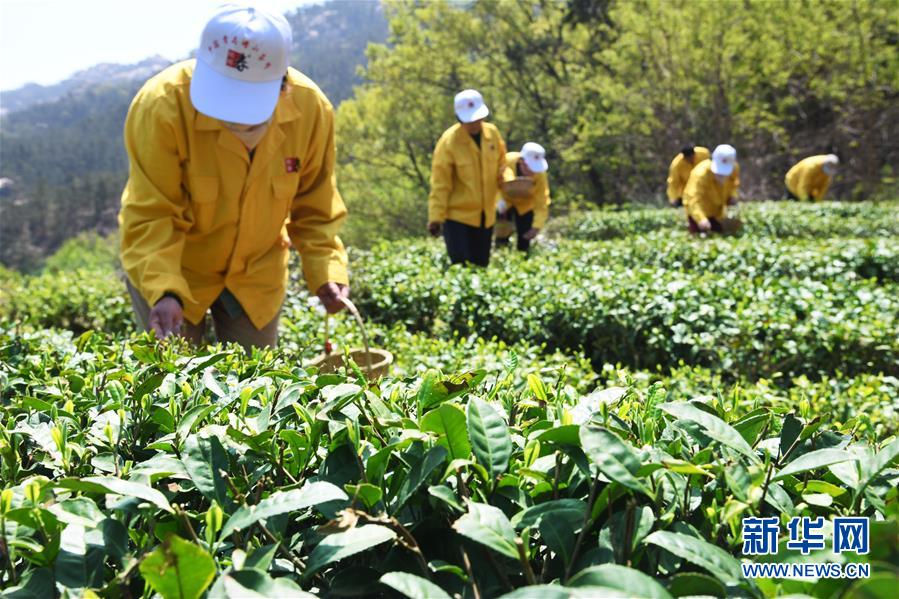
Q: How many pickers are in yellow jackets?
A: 6